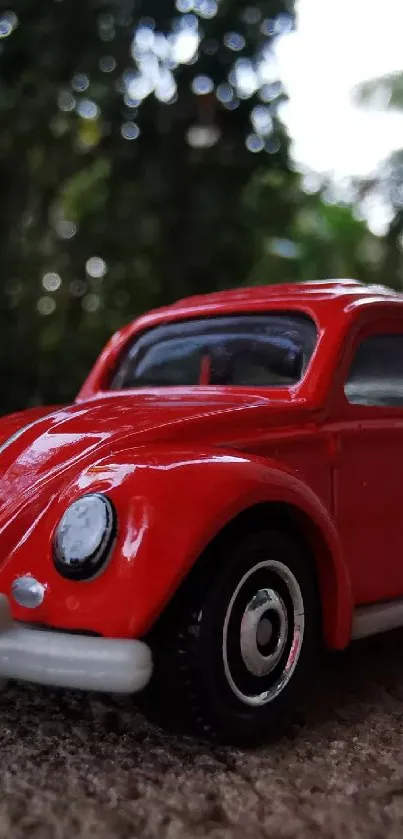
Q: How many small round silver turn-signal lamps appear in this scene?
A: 1